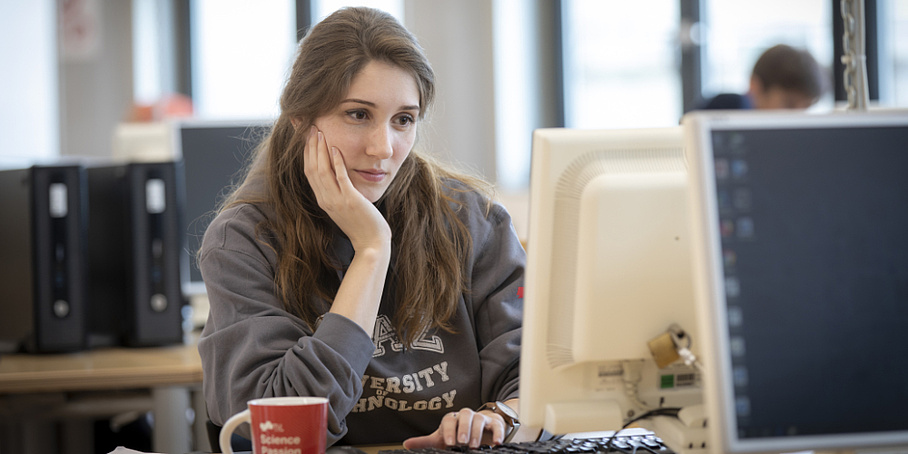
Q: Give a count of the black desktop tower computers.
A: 2